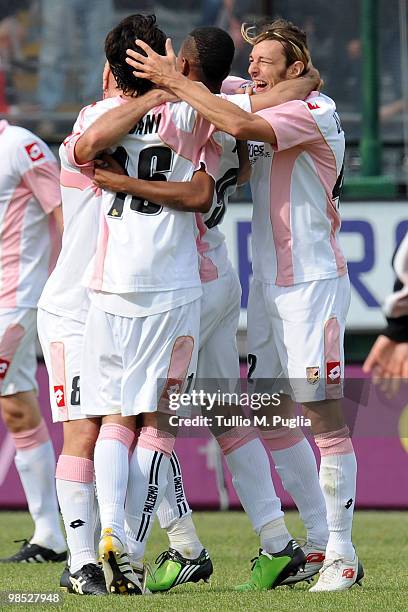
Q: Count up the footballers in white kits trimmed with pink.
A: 5